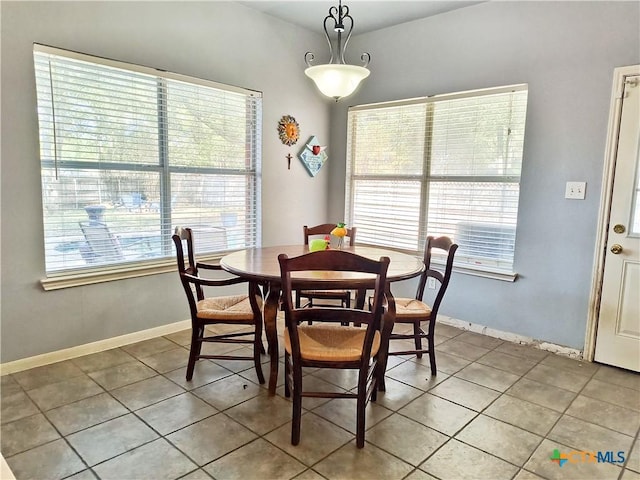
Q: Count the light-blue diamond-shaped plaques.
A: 1